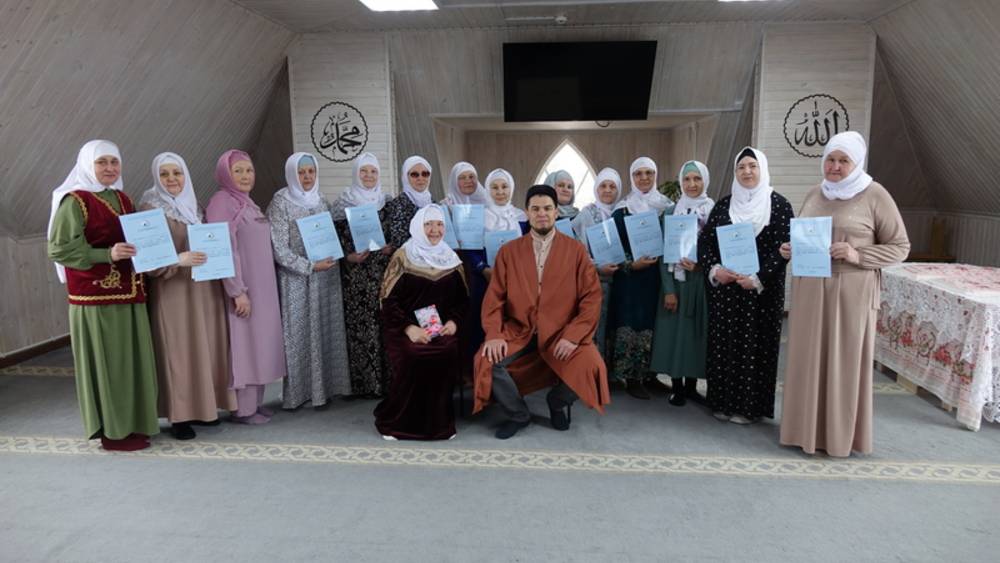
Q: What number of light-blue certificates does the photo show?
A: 13